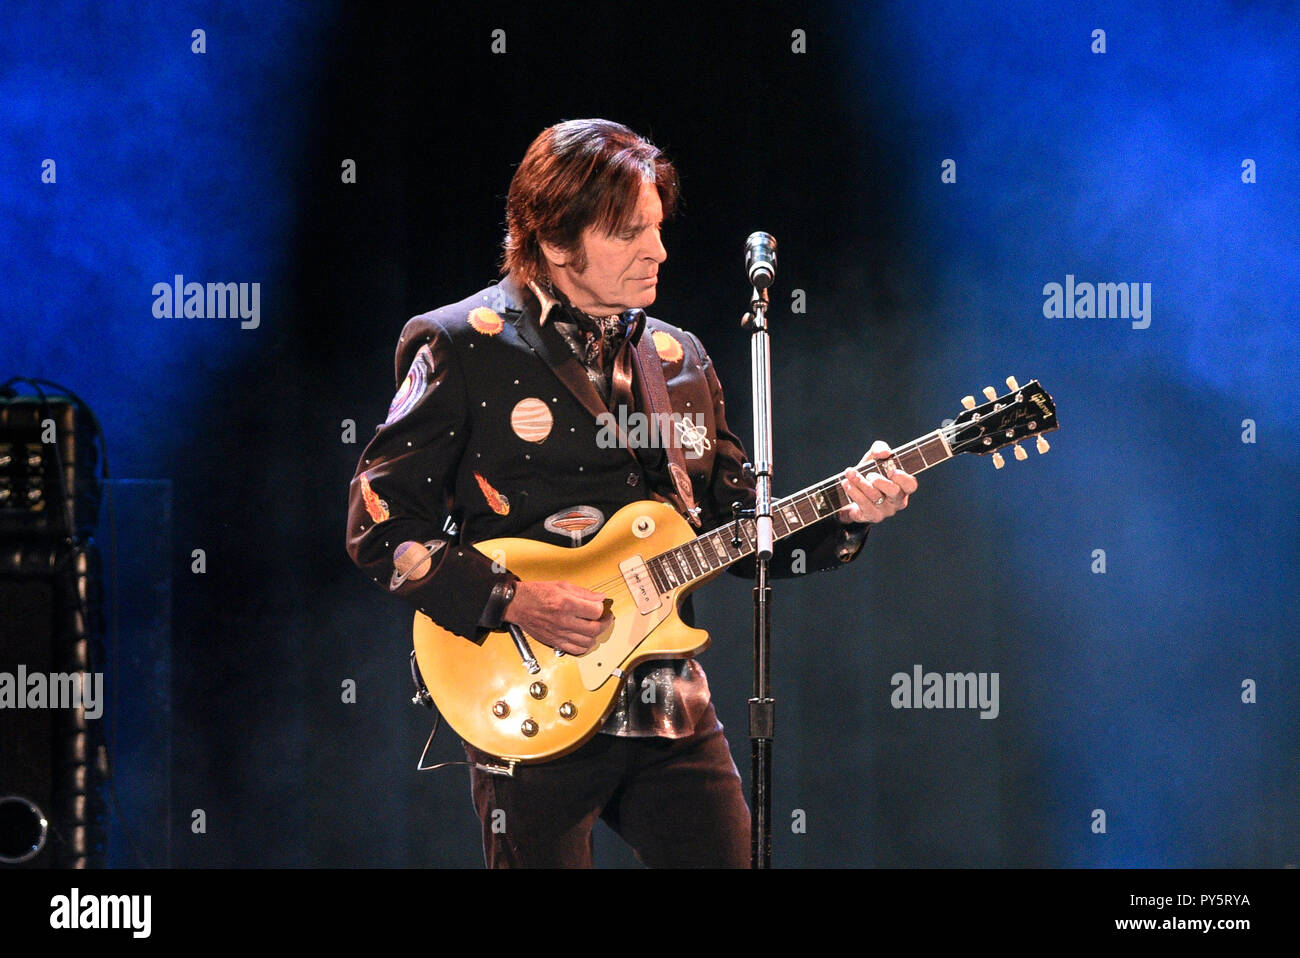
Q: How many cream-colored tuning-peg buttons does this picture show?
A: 6